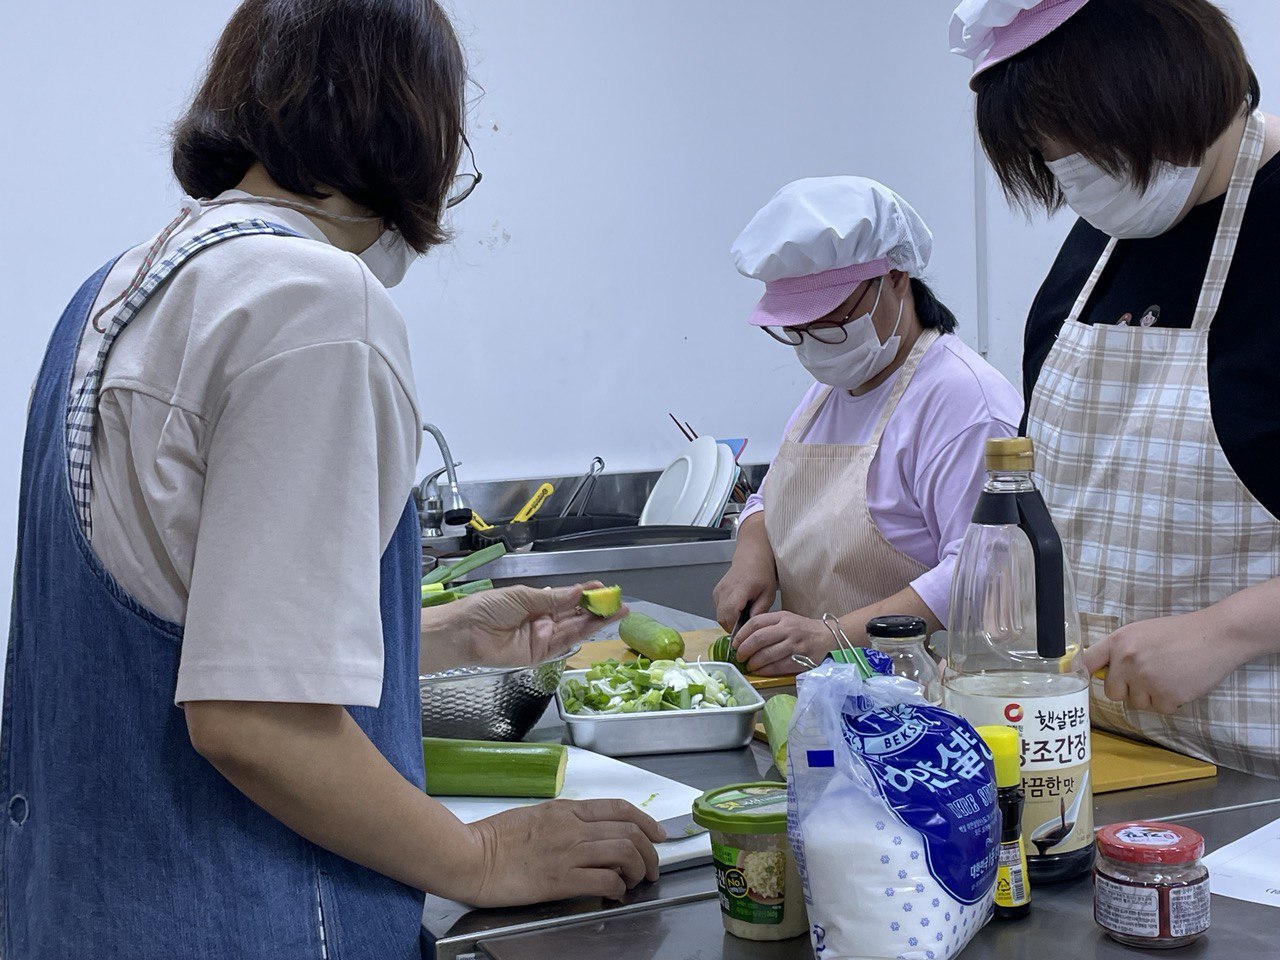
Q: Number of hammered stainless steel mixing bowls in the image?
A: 1